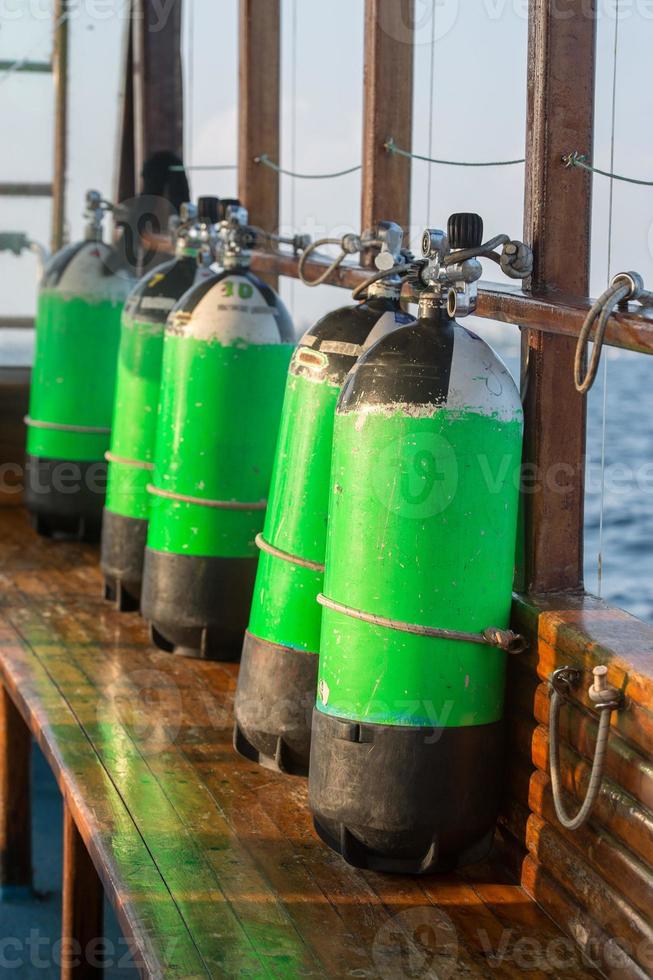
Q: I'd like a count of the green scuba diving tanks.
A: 5